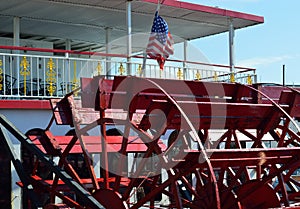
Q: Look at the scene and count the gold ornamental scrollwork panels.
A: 12